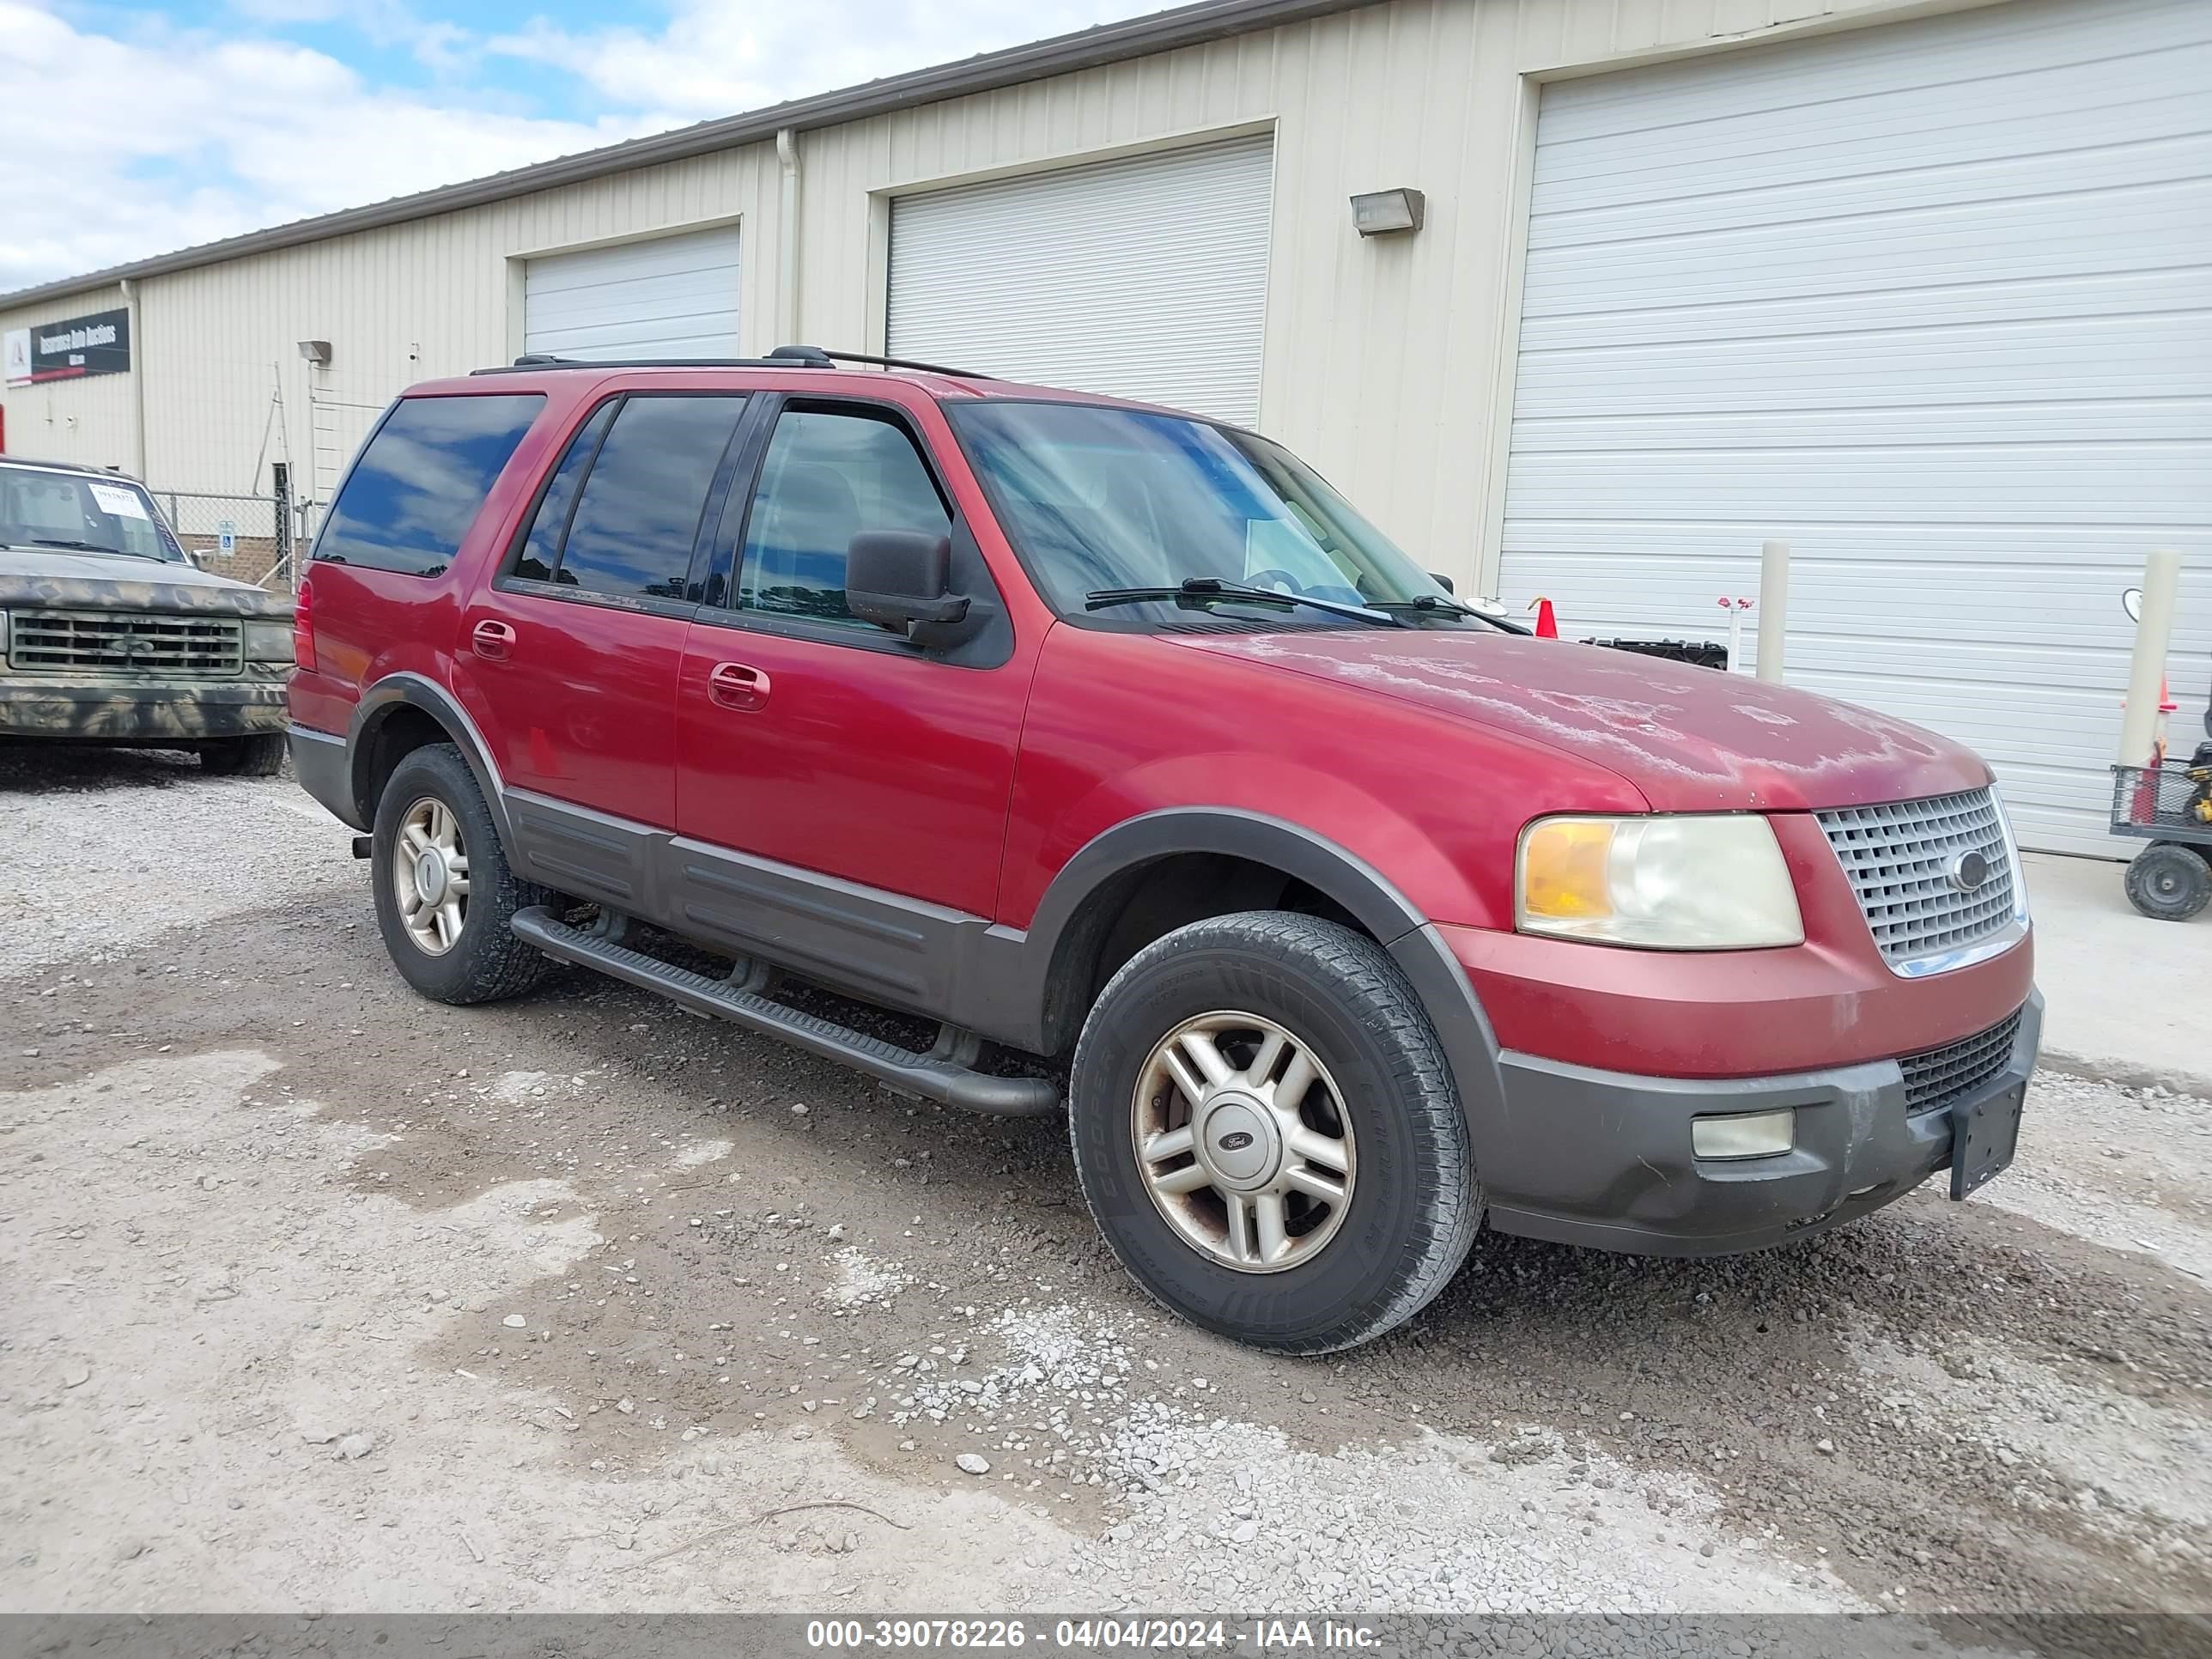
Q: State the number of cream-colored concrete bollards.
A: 2